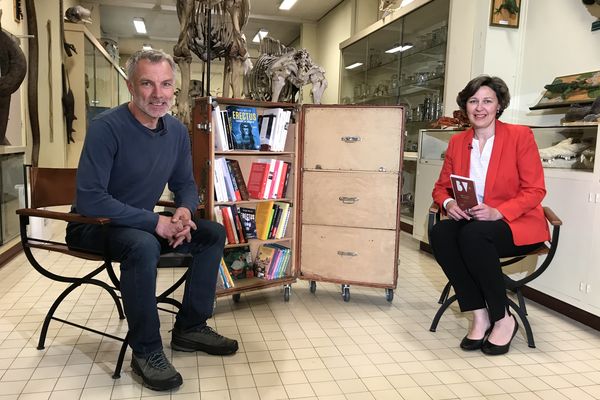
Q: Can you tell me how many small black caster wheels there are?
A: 5